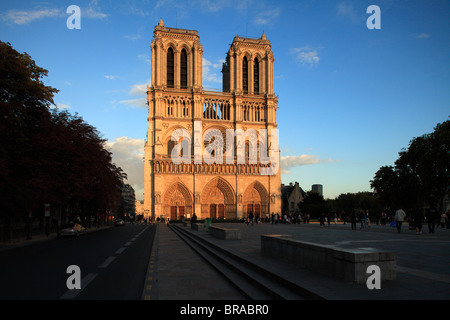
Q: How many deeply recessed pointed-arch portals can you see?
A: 3